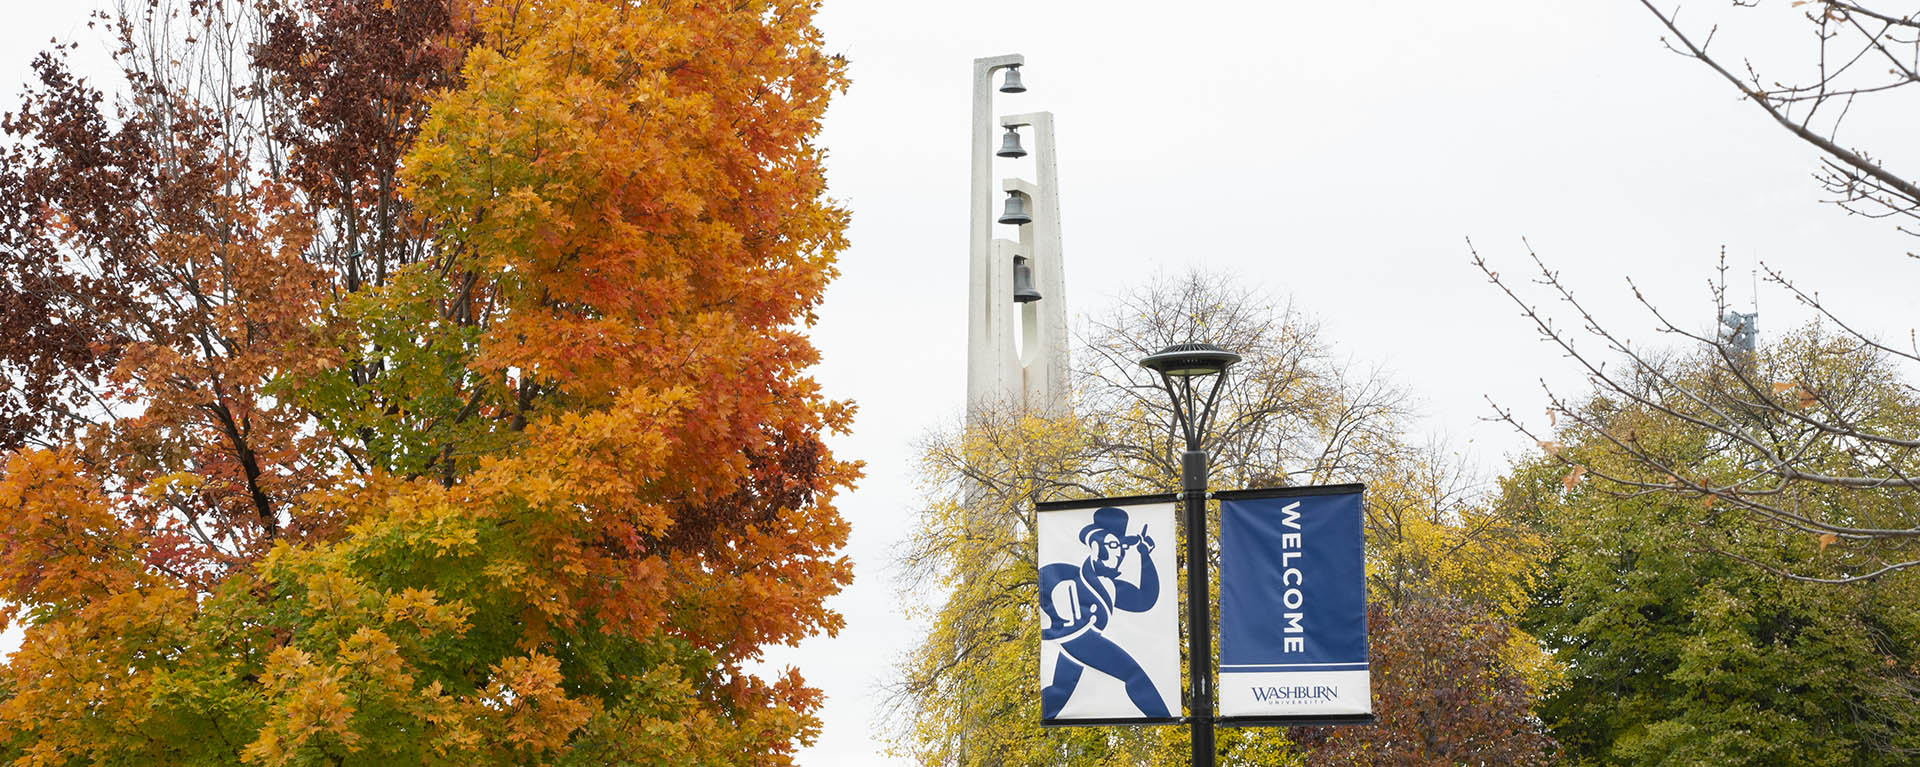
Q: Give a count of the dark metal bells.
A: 4